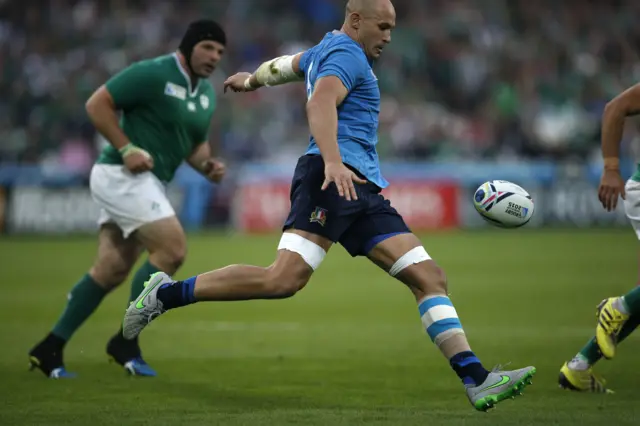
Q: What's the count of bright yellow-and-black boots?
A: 2